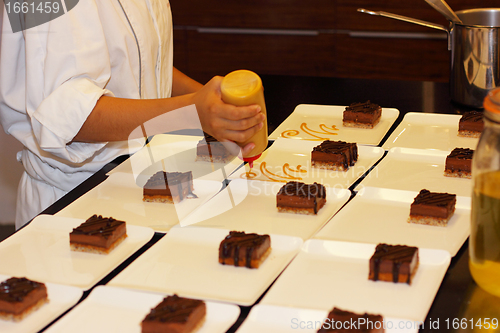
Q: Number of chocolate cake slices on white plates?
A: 14